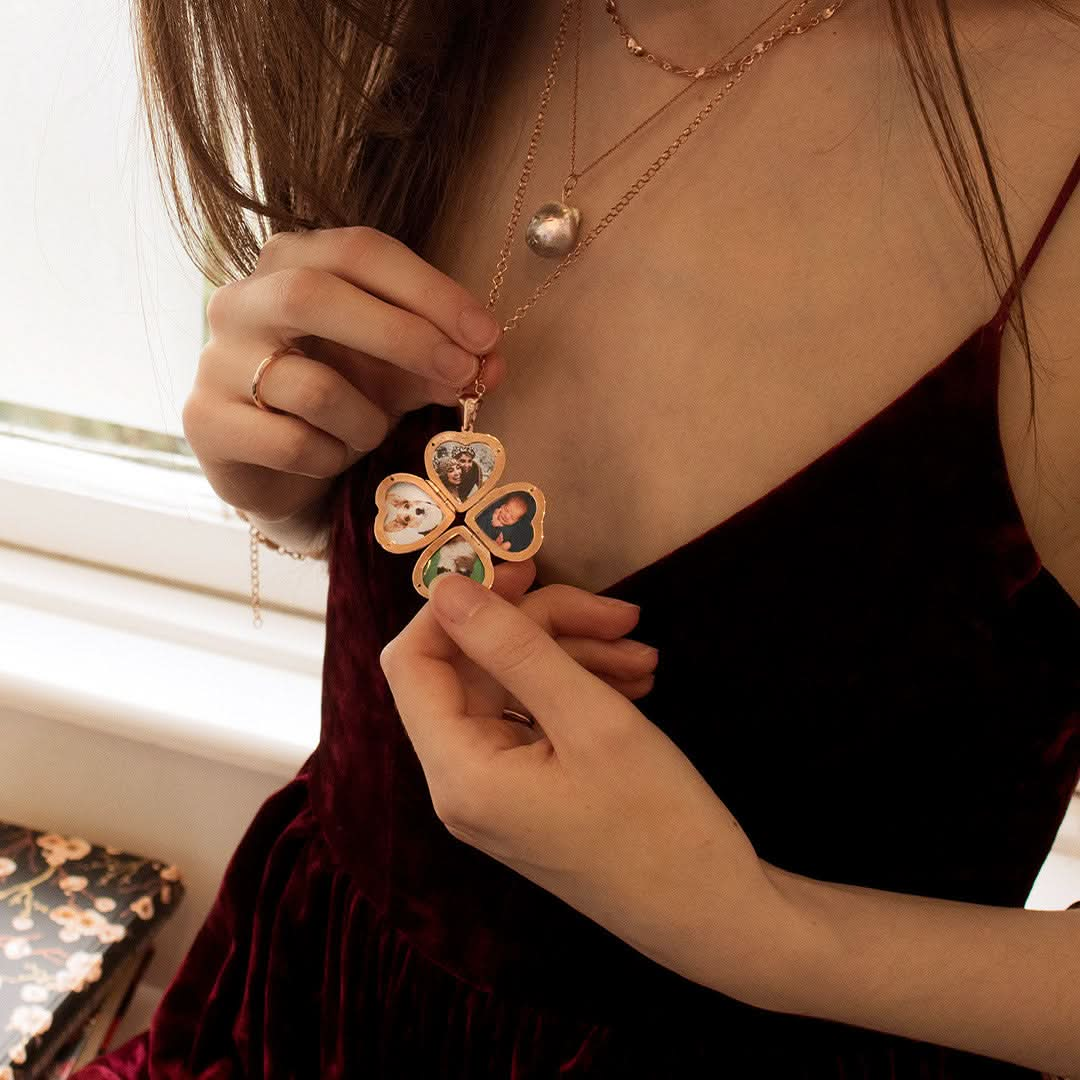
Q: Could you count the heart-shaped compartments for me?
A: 4